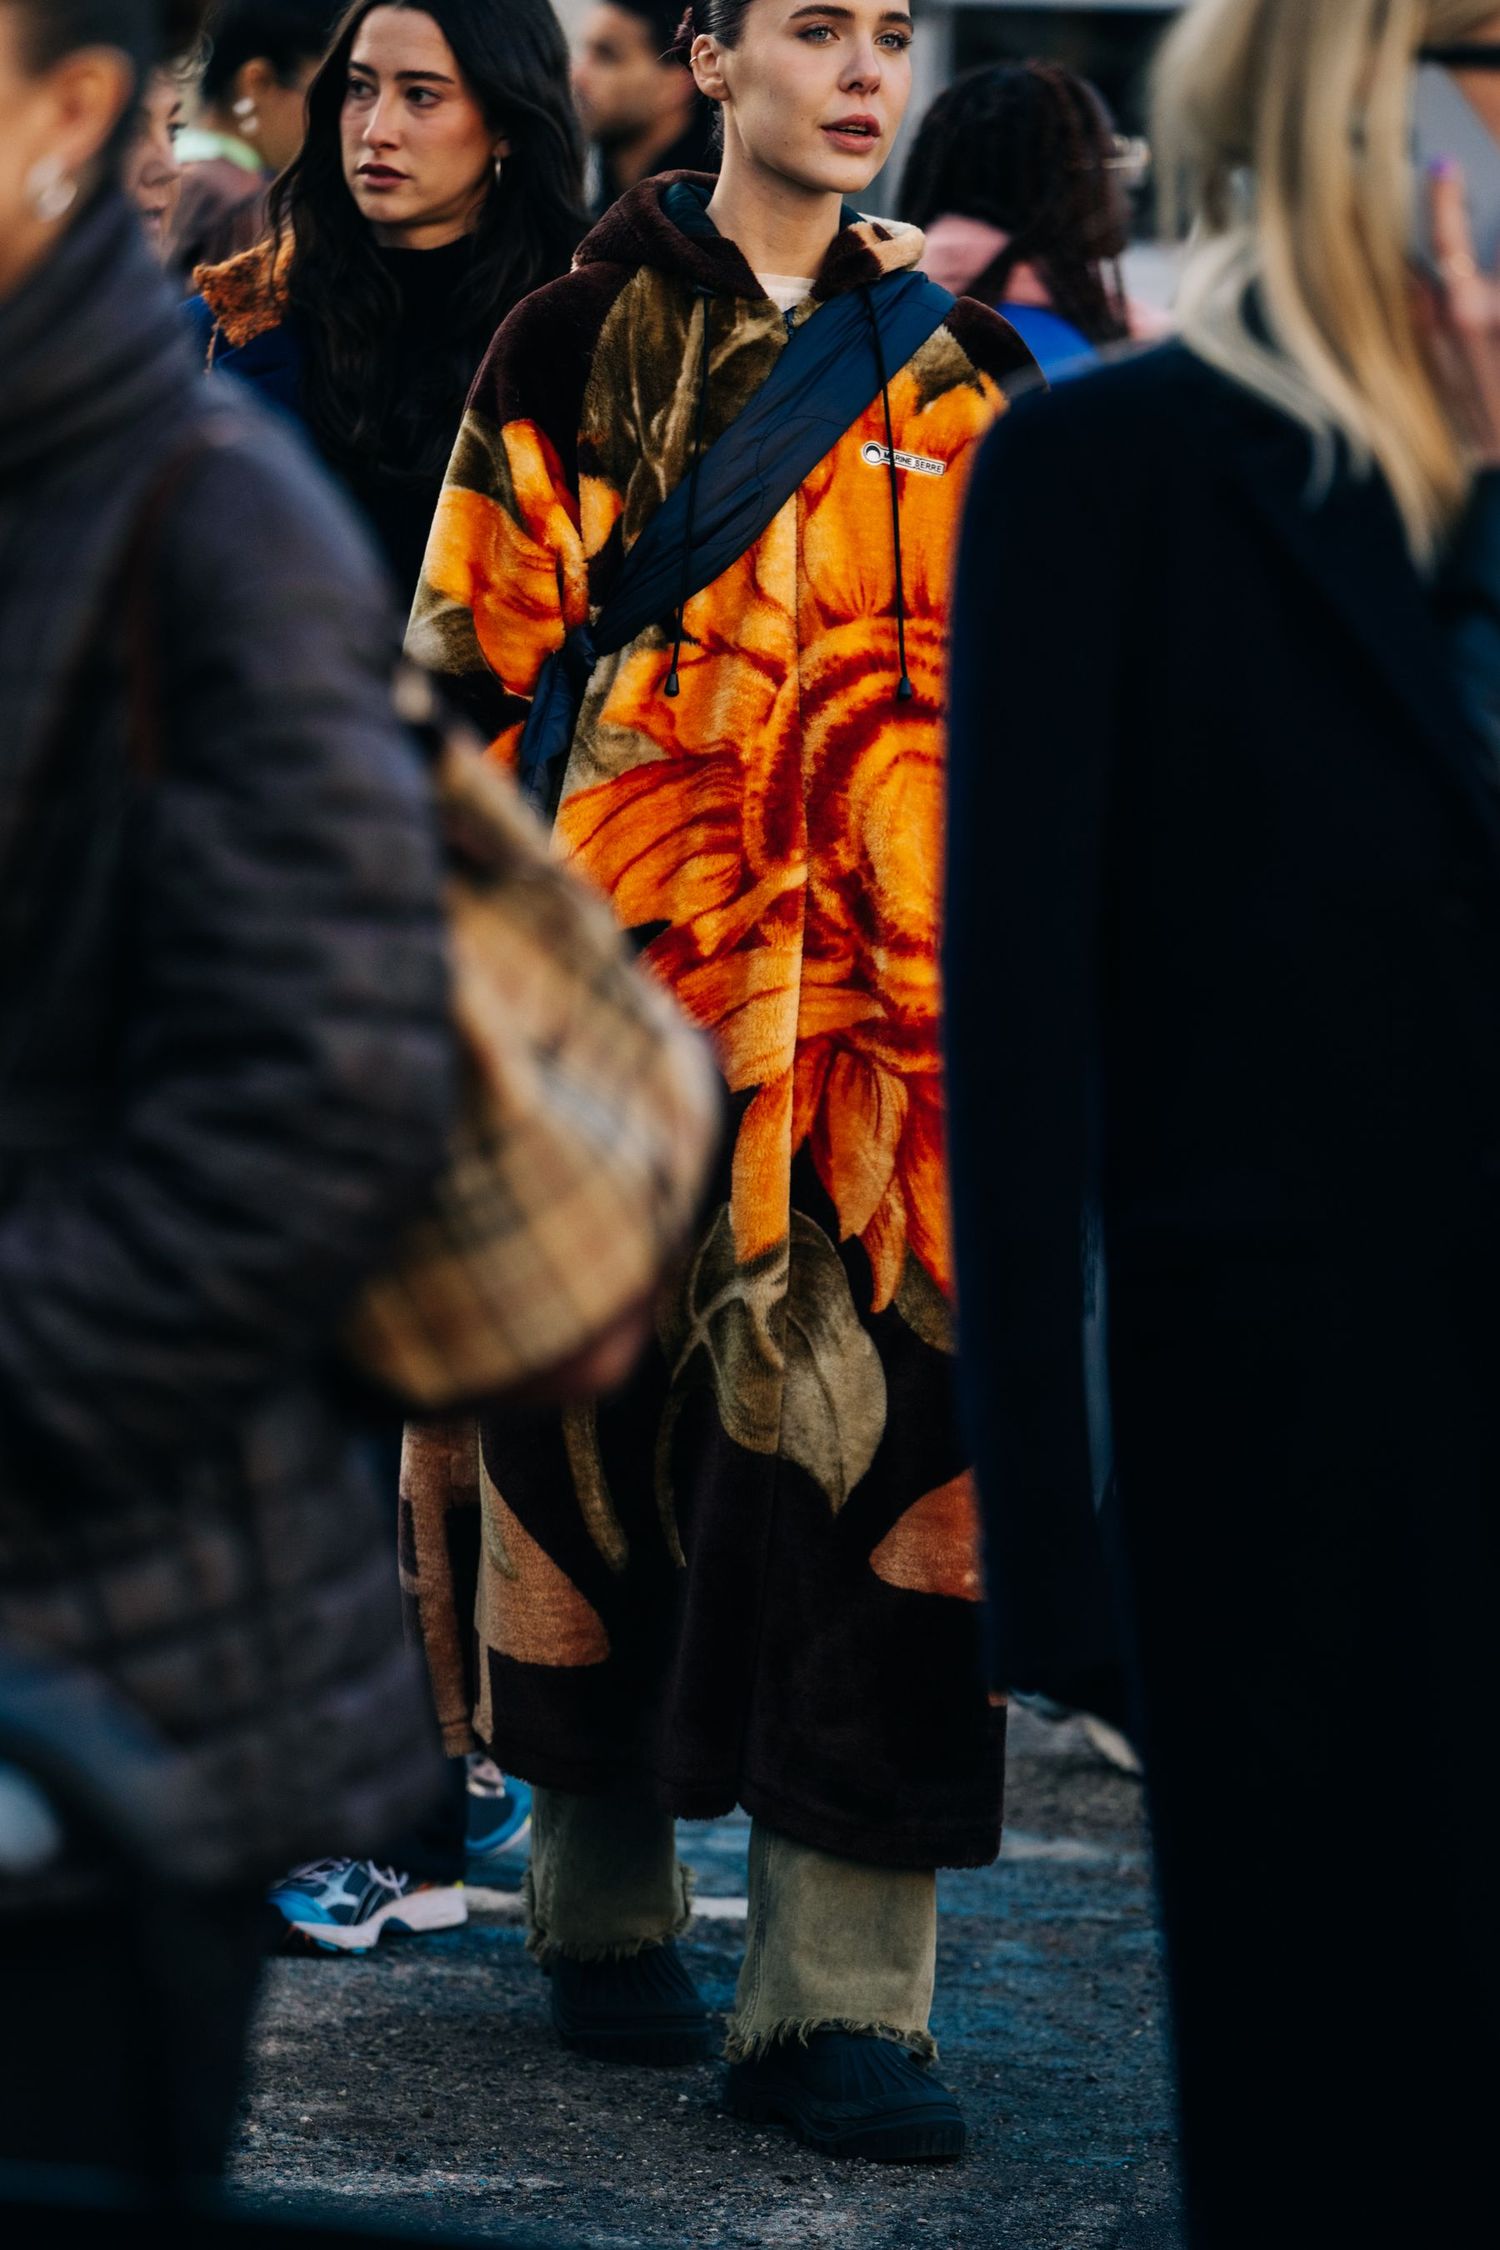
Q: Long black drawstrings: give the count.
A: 2